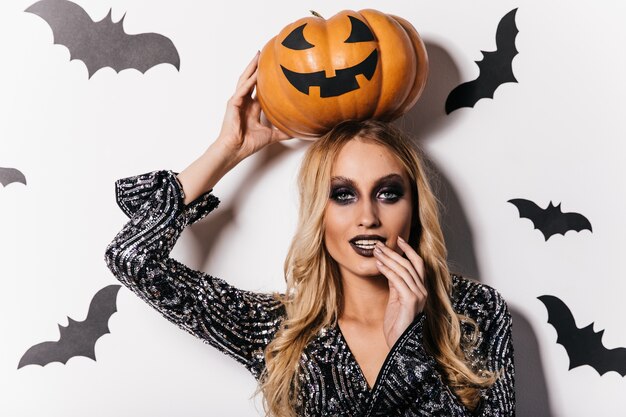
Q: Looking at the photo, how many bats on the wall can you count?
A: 6